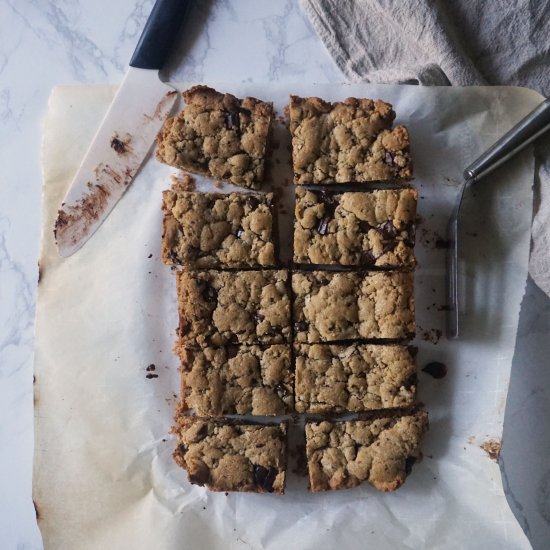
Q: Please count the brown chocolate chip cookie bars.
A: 10